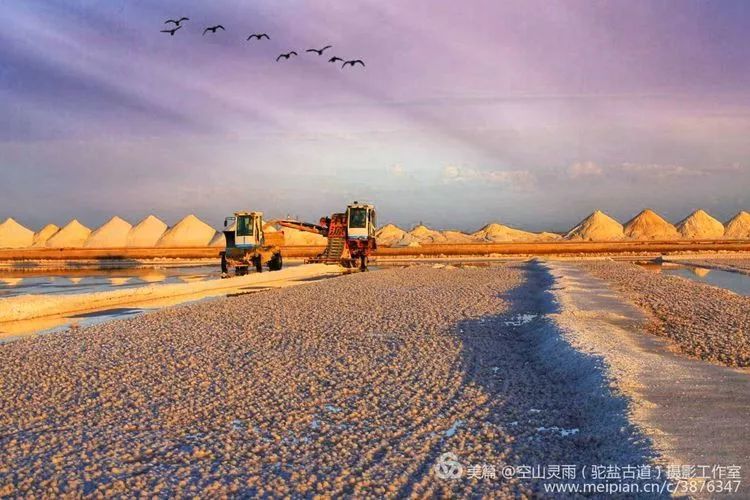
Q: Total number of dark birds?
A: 8